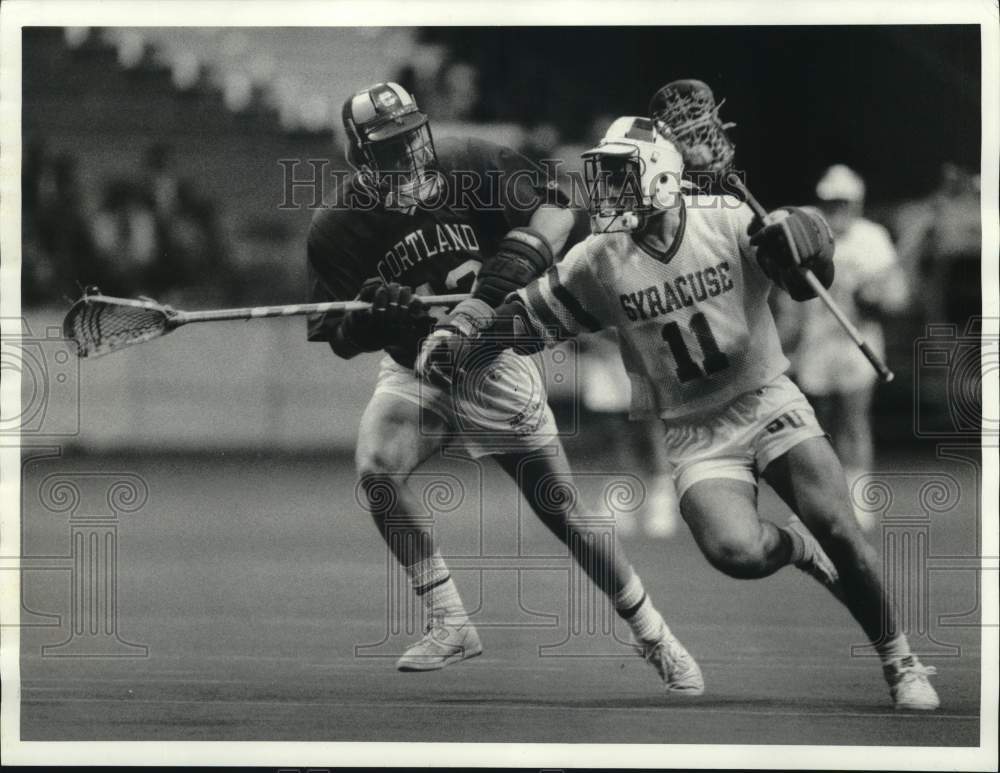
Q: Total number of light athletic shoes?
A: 4